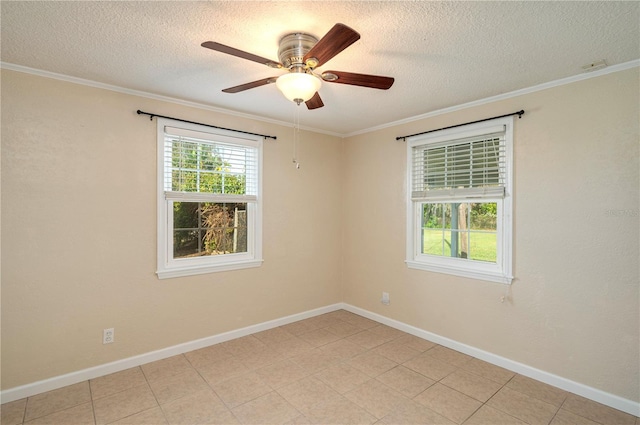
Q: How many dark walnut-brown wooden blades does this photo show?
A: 5